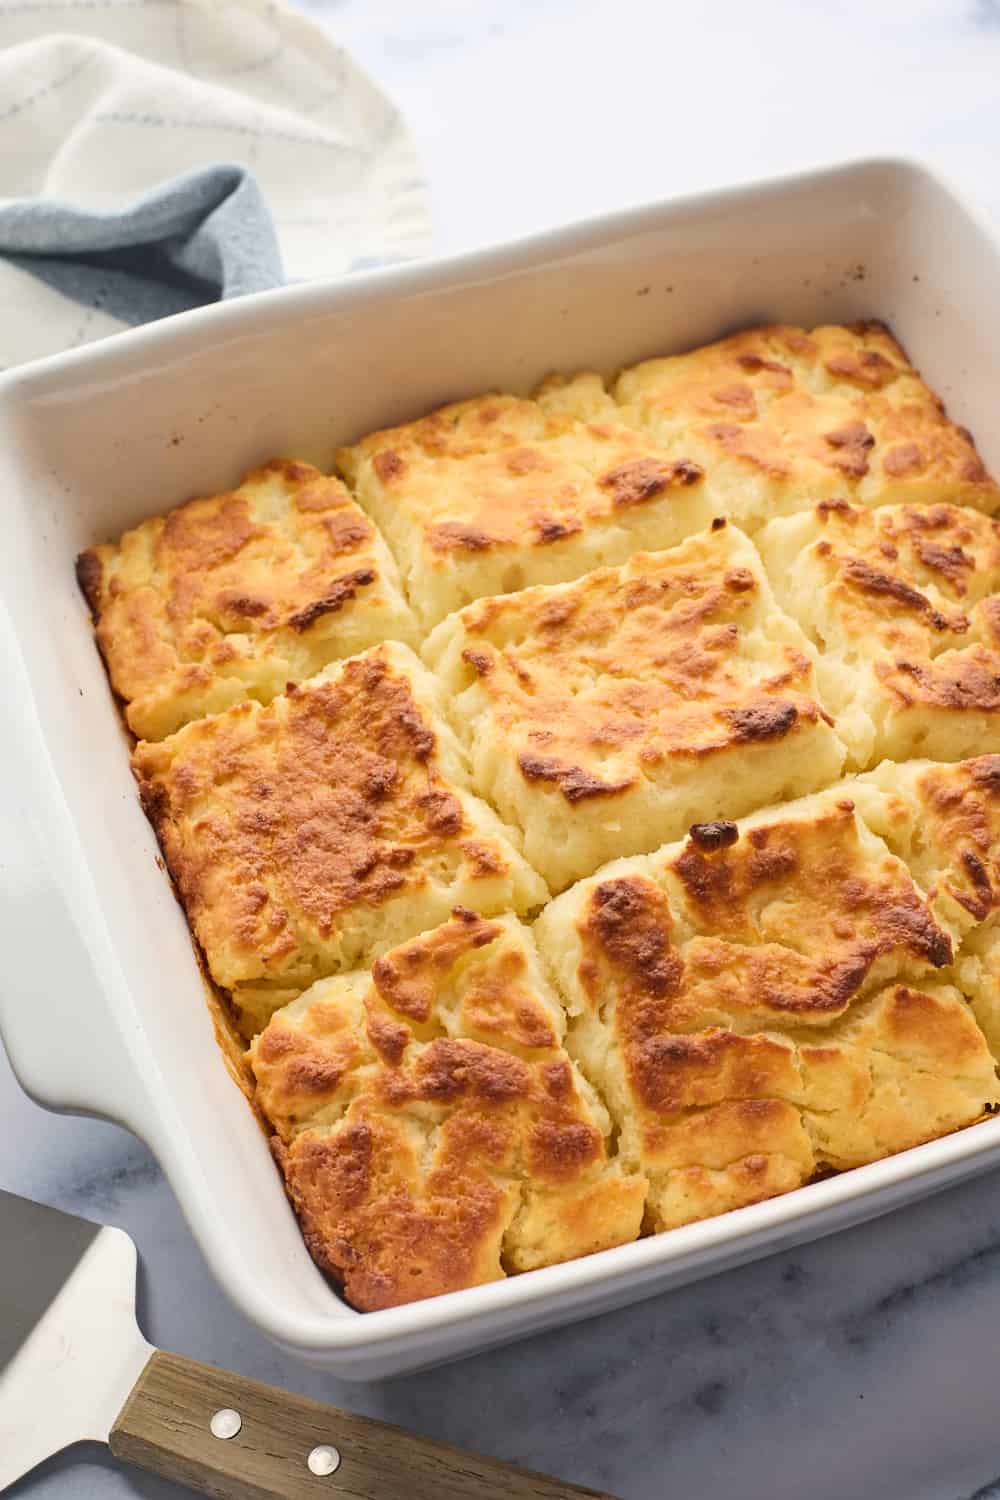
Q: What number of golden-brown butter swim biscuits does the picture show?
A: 9